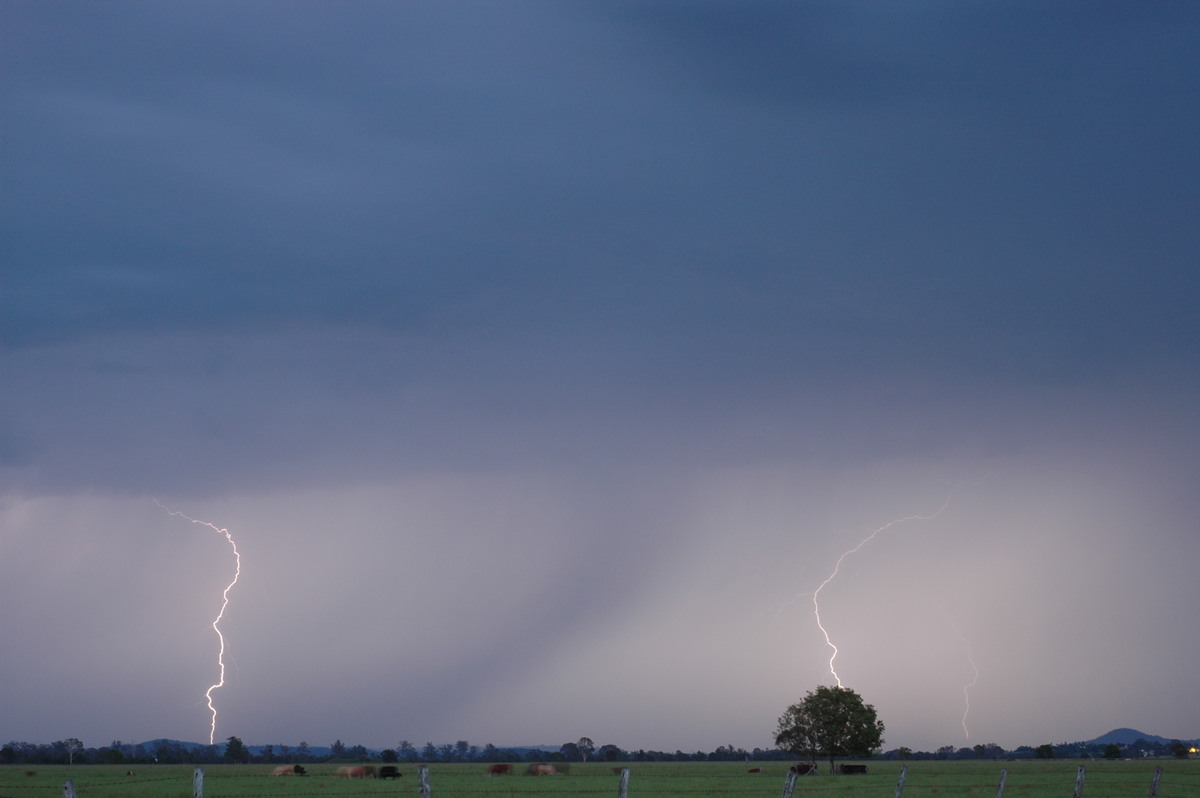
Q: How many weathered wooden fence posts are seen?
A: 9